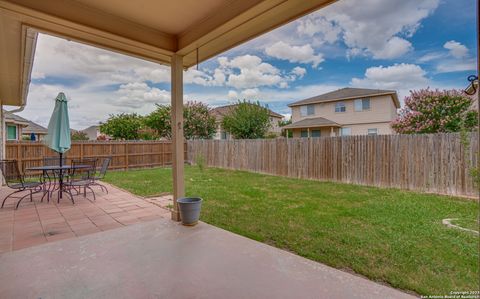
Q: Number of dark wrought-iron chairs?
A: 4